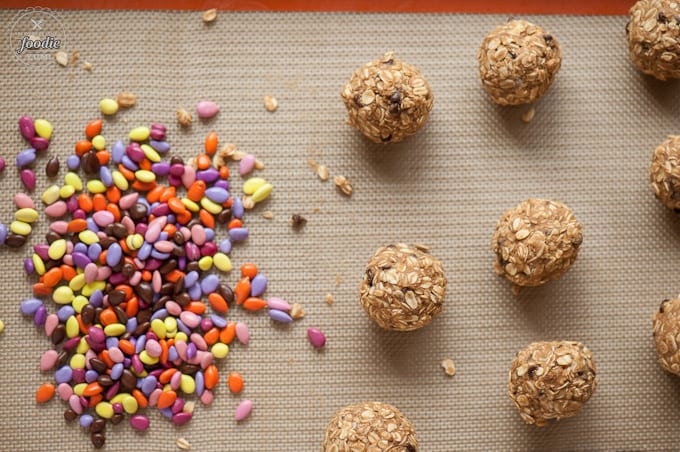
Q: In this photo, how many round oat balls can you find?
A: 9